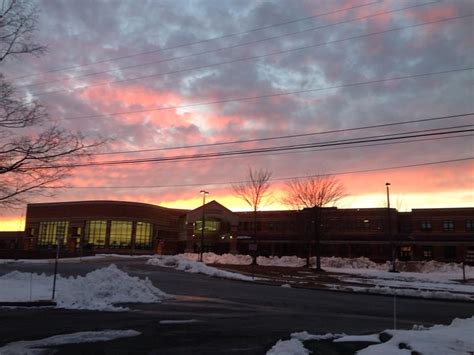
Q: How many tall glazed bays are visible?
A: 4